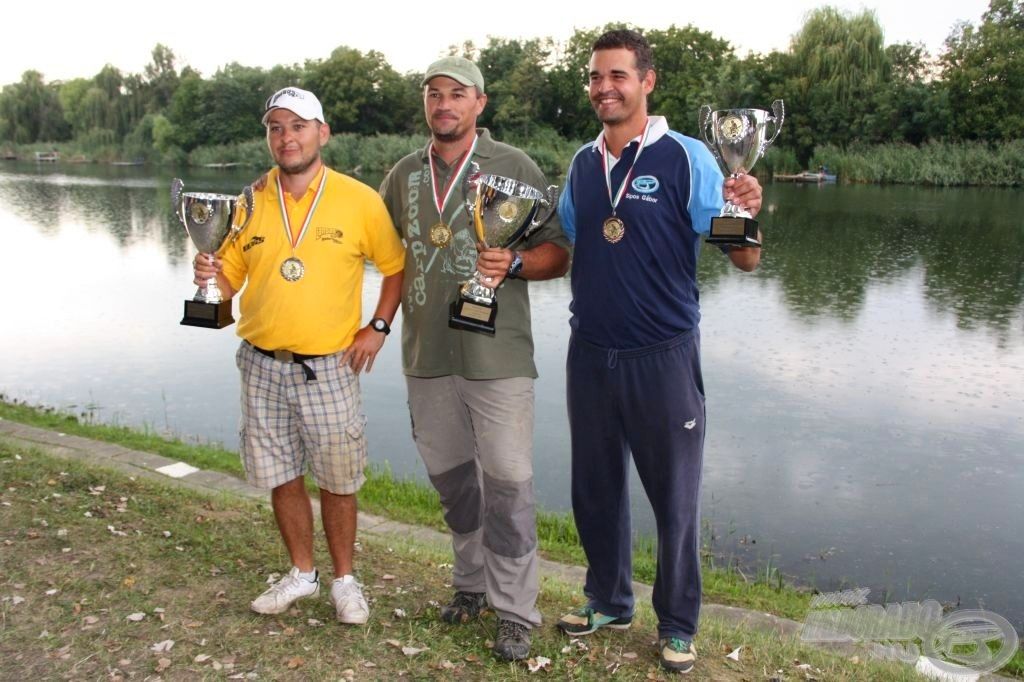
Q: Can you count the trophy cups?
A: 3